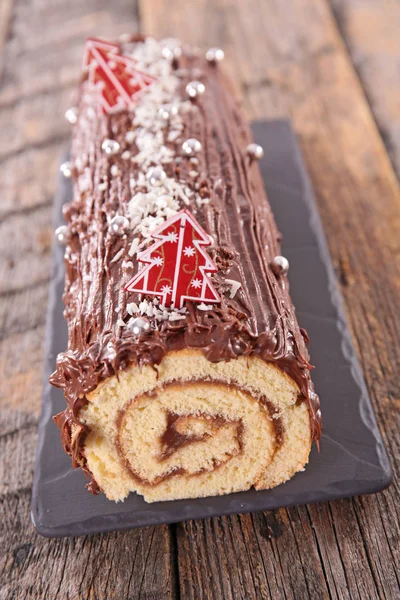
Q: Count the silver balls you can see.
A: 14